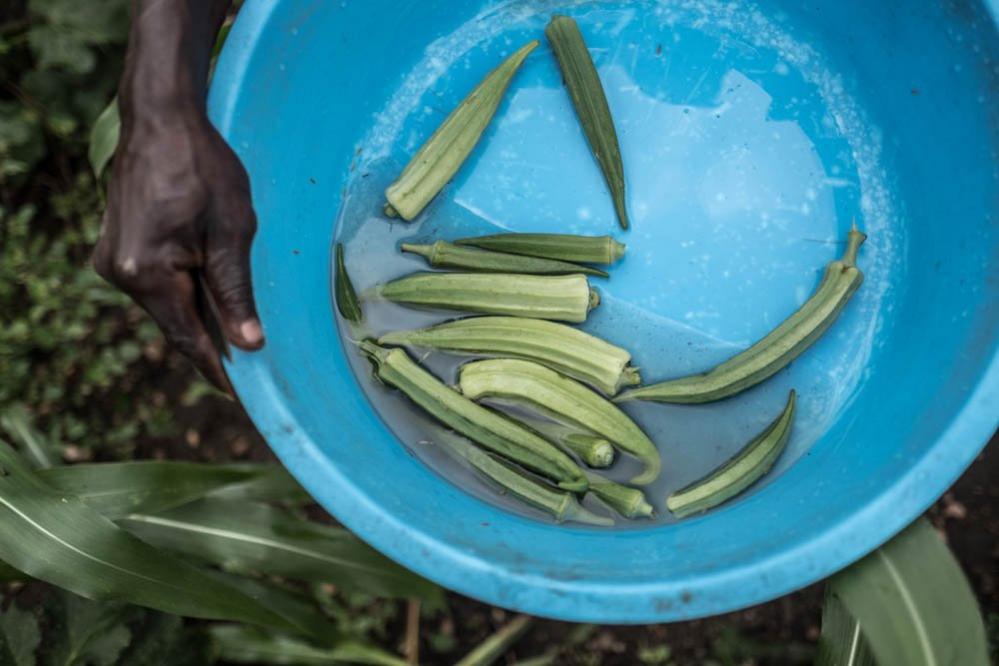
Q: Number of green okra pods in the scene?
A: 14